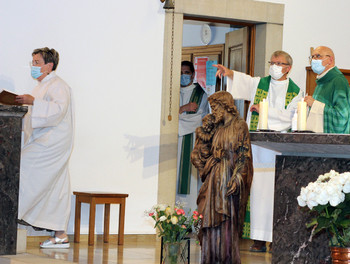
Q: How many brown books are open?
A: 1